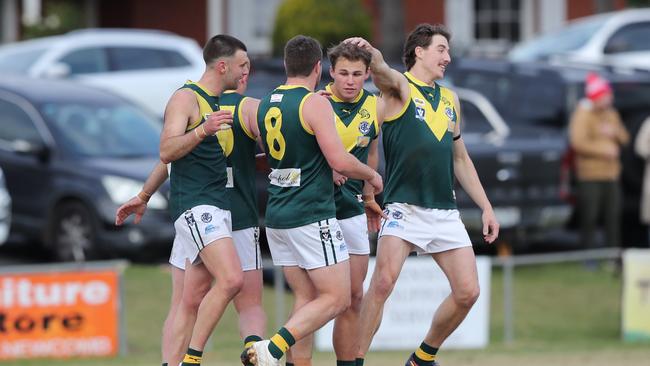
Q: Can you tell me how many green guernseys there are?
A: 5